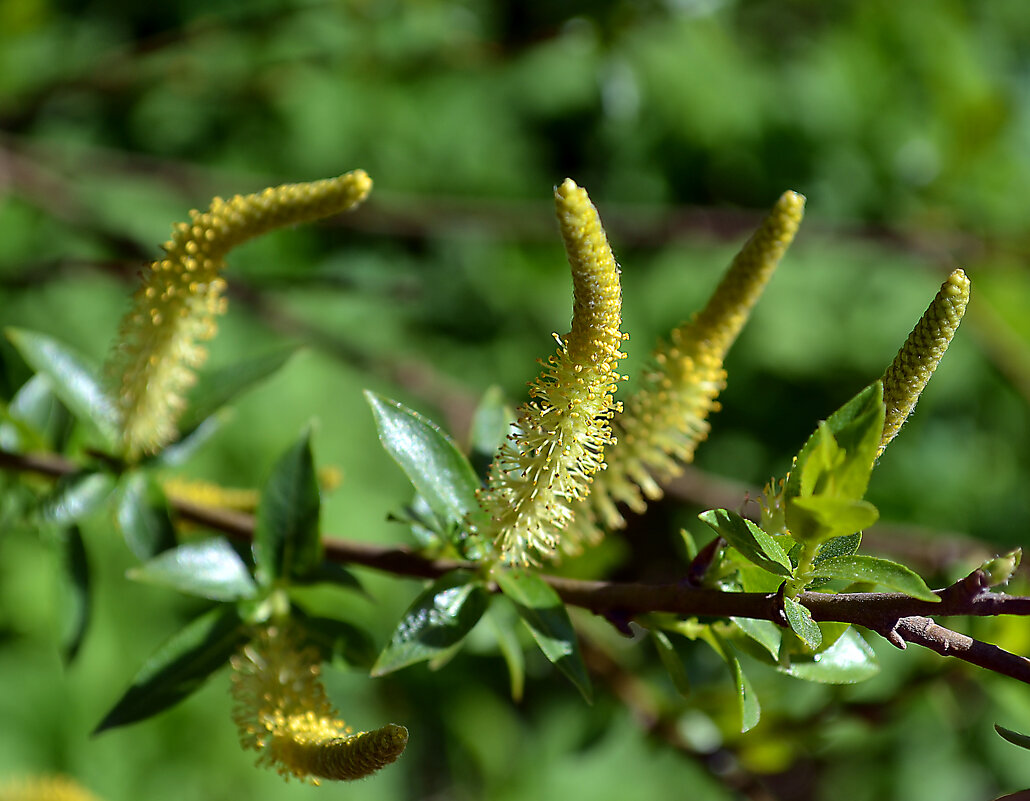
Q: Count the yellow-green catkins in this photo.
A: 5